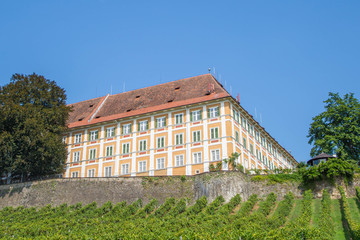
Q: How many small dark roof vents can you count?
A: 8